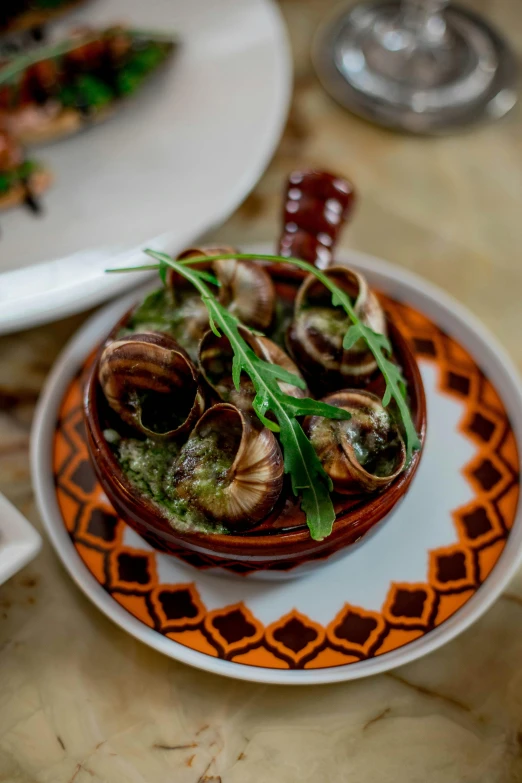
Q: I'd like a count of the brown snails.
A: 6